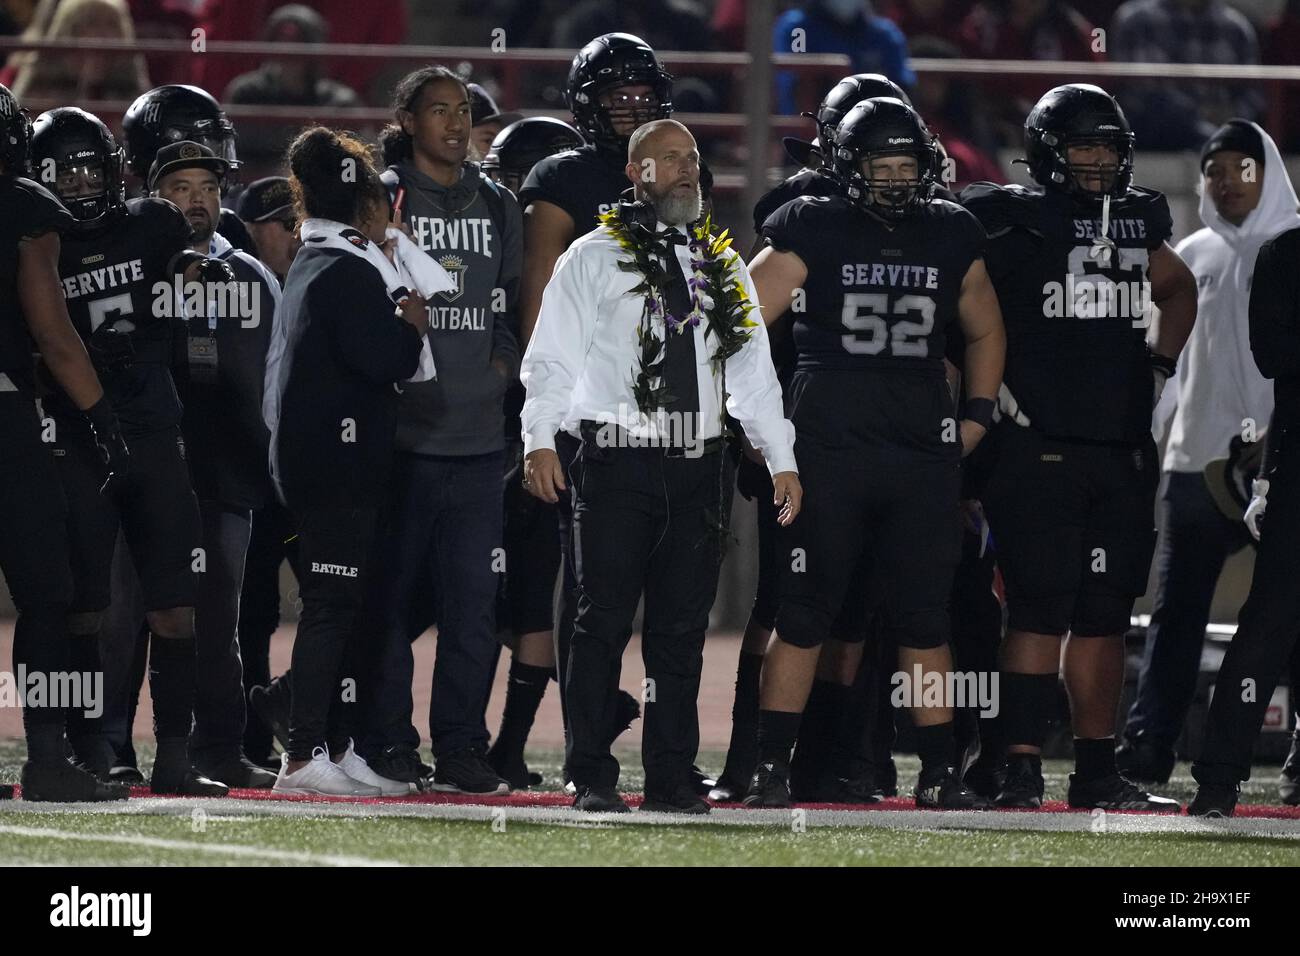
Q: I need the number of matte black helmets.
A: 8